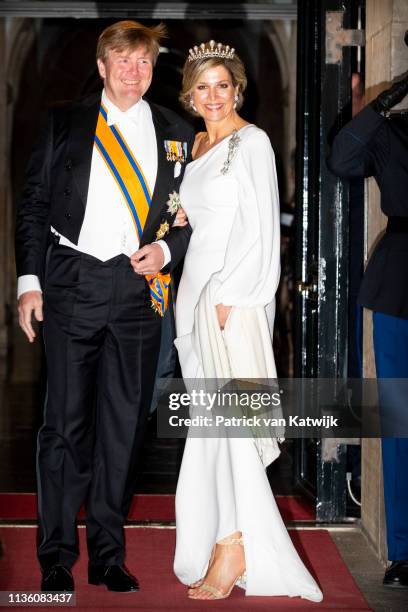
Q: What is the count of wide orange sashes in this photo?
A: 1